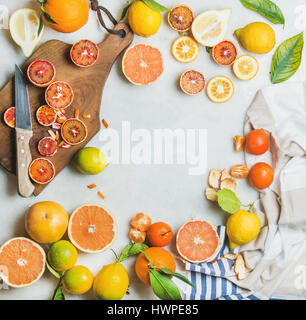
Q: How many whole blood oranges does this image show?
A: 0